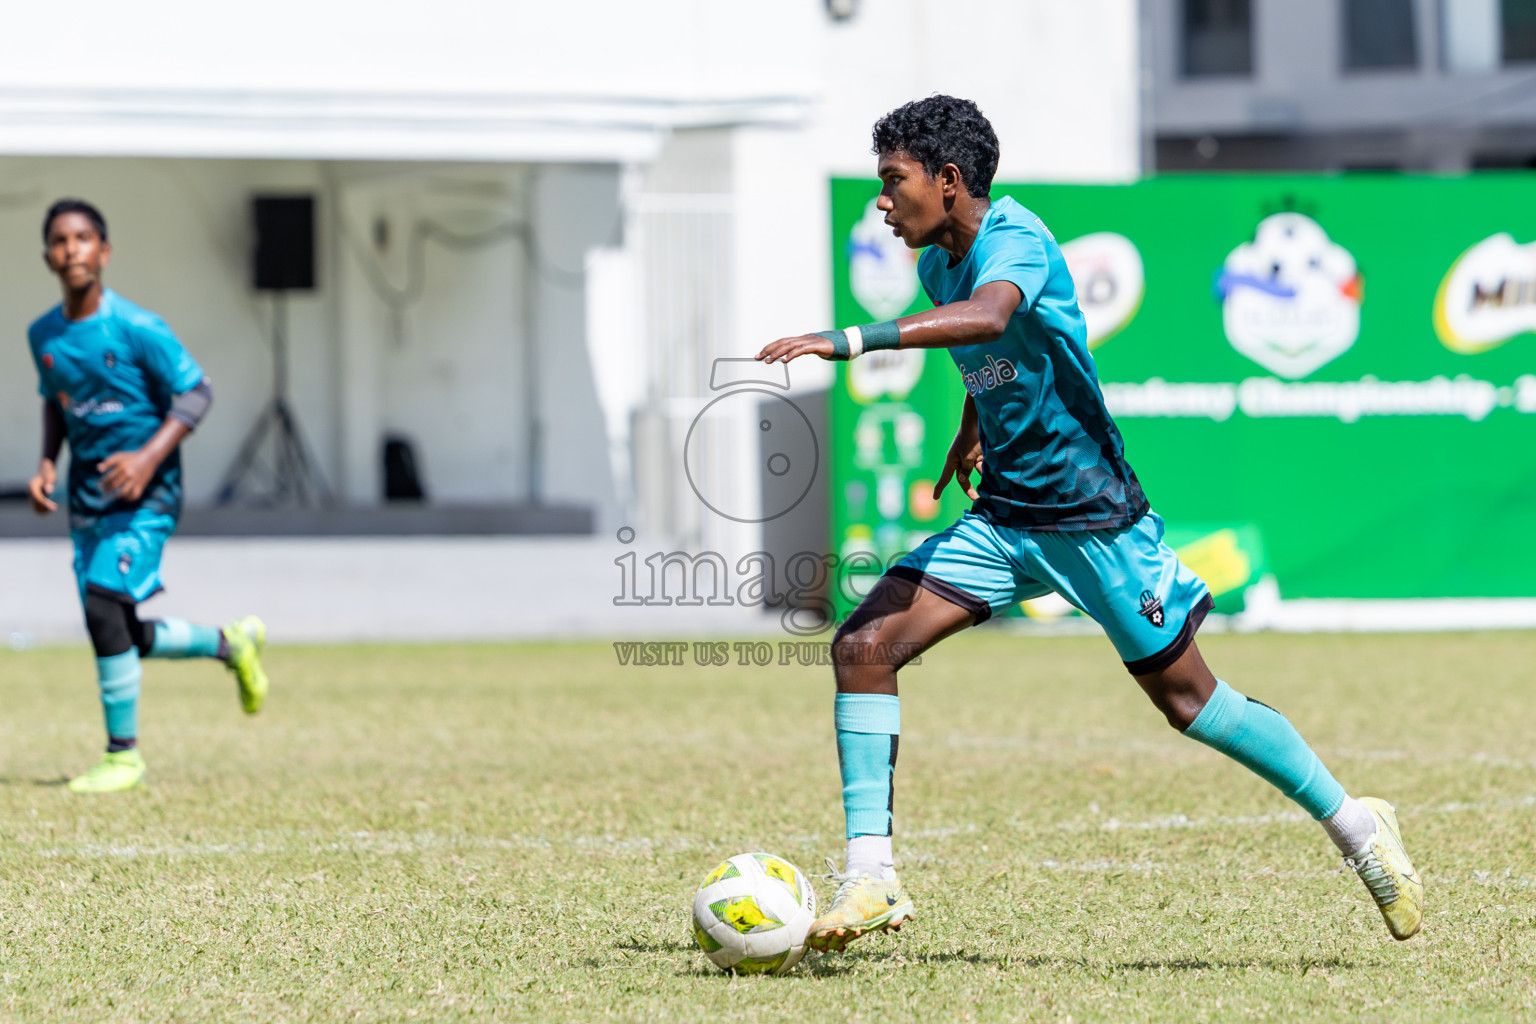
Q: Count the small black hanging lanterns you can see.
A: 0